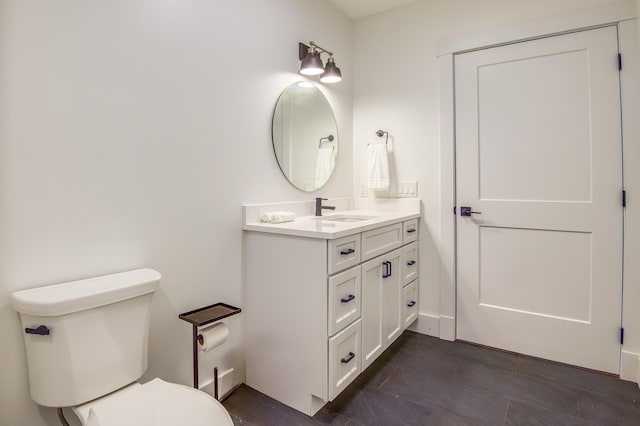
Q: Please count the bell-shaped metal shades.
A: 2